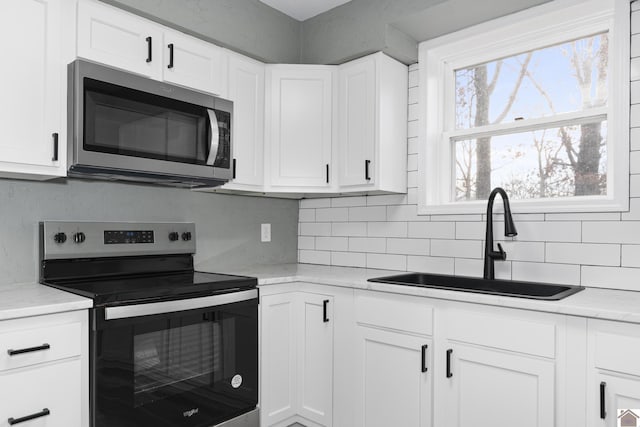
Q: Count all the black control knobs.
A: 4